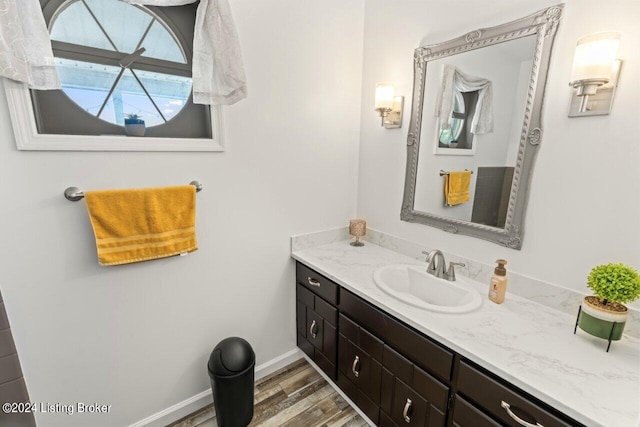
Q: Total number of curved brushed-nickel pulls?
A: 5